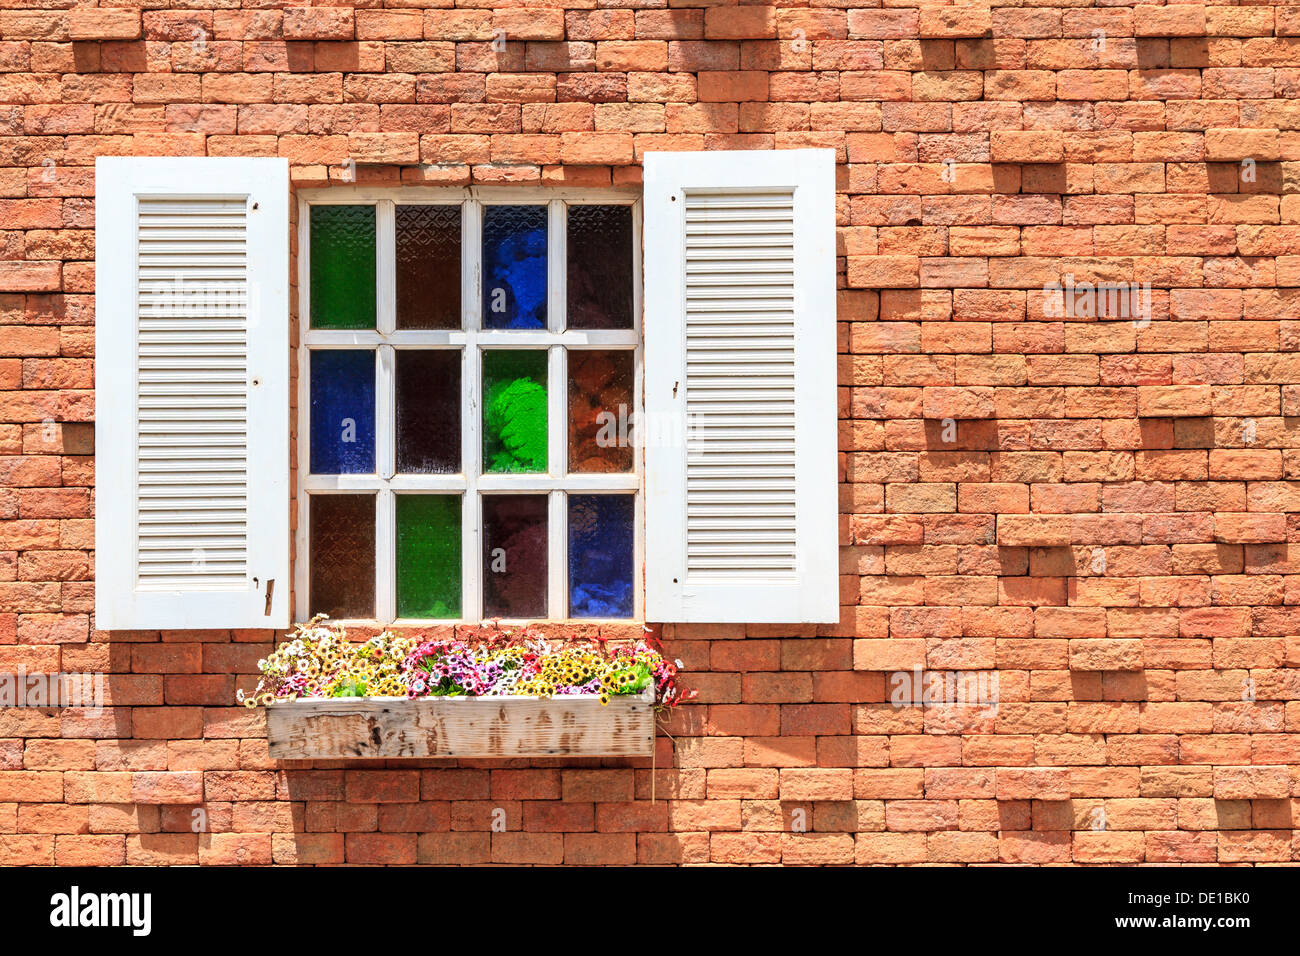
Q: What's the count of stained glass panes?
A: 12